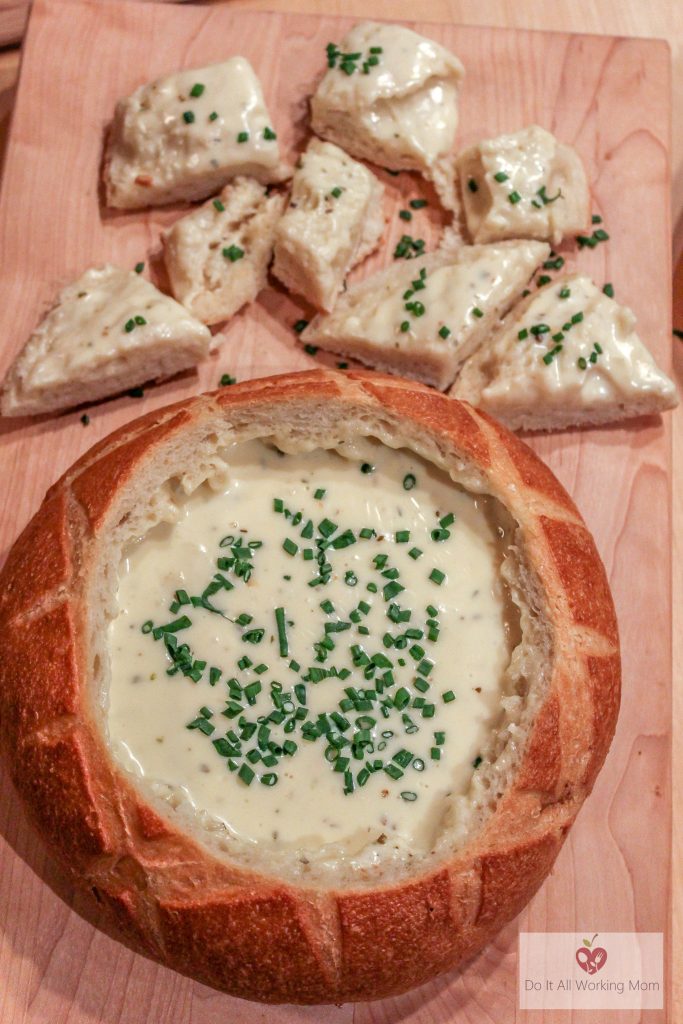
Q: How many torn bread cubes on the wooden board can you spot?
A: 8